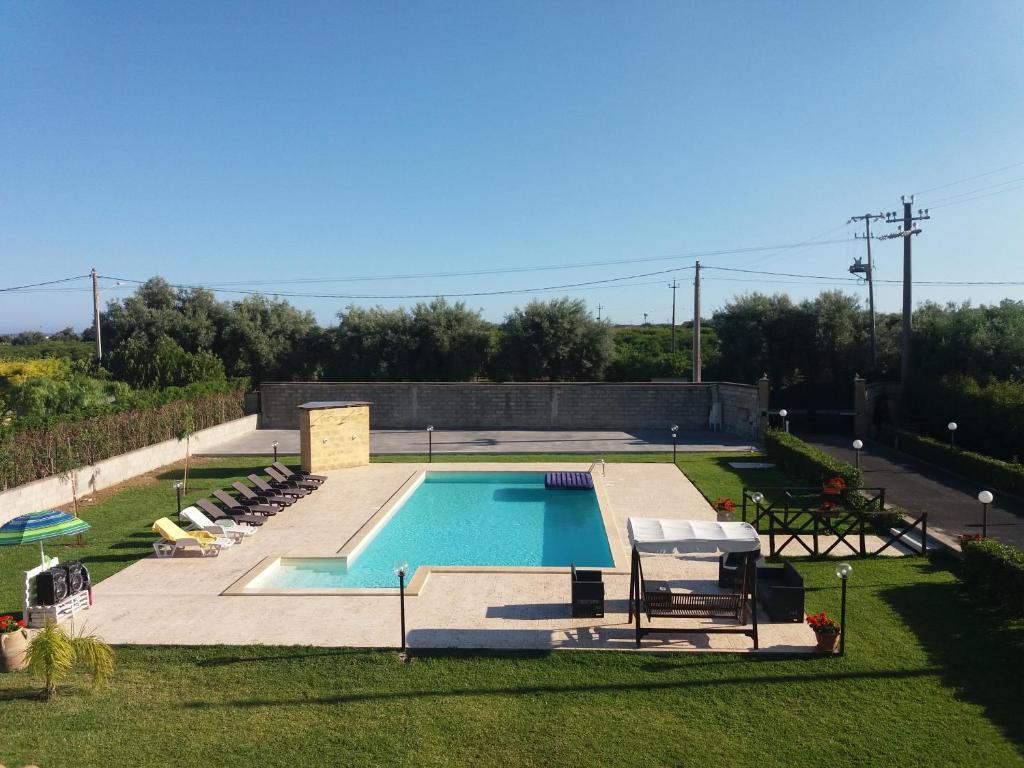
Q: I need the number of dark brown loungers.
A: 6